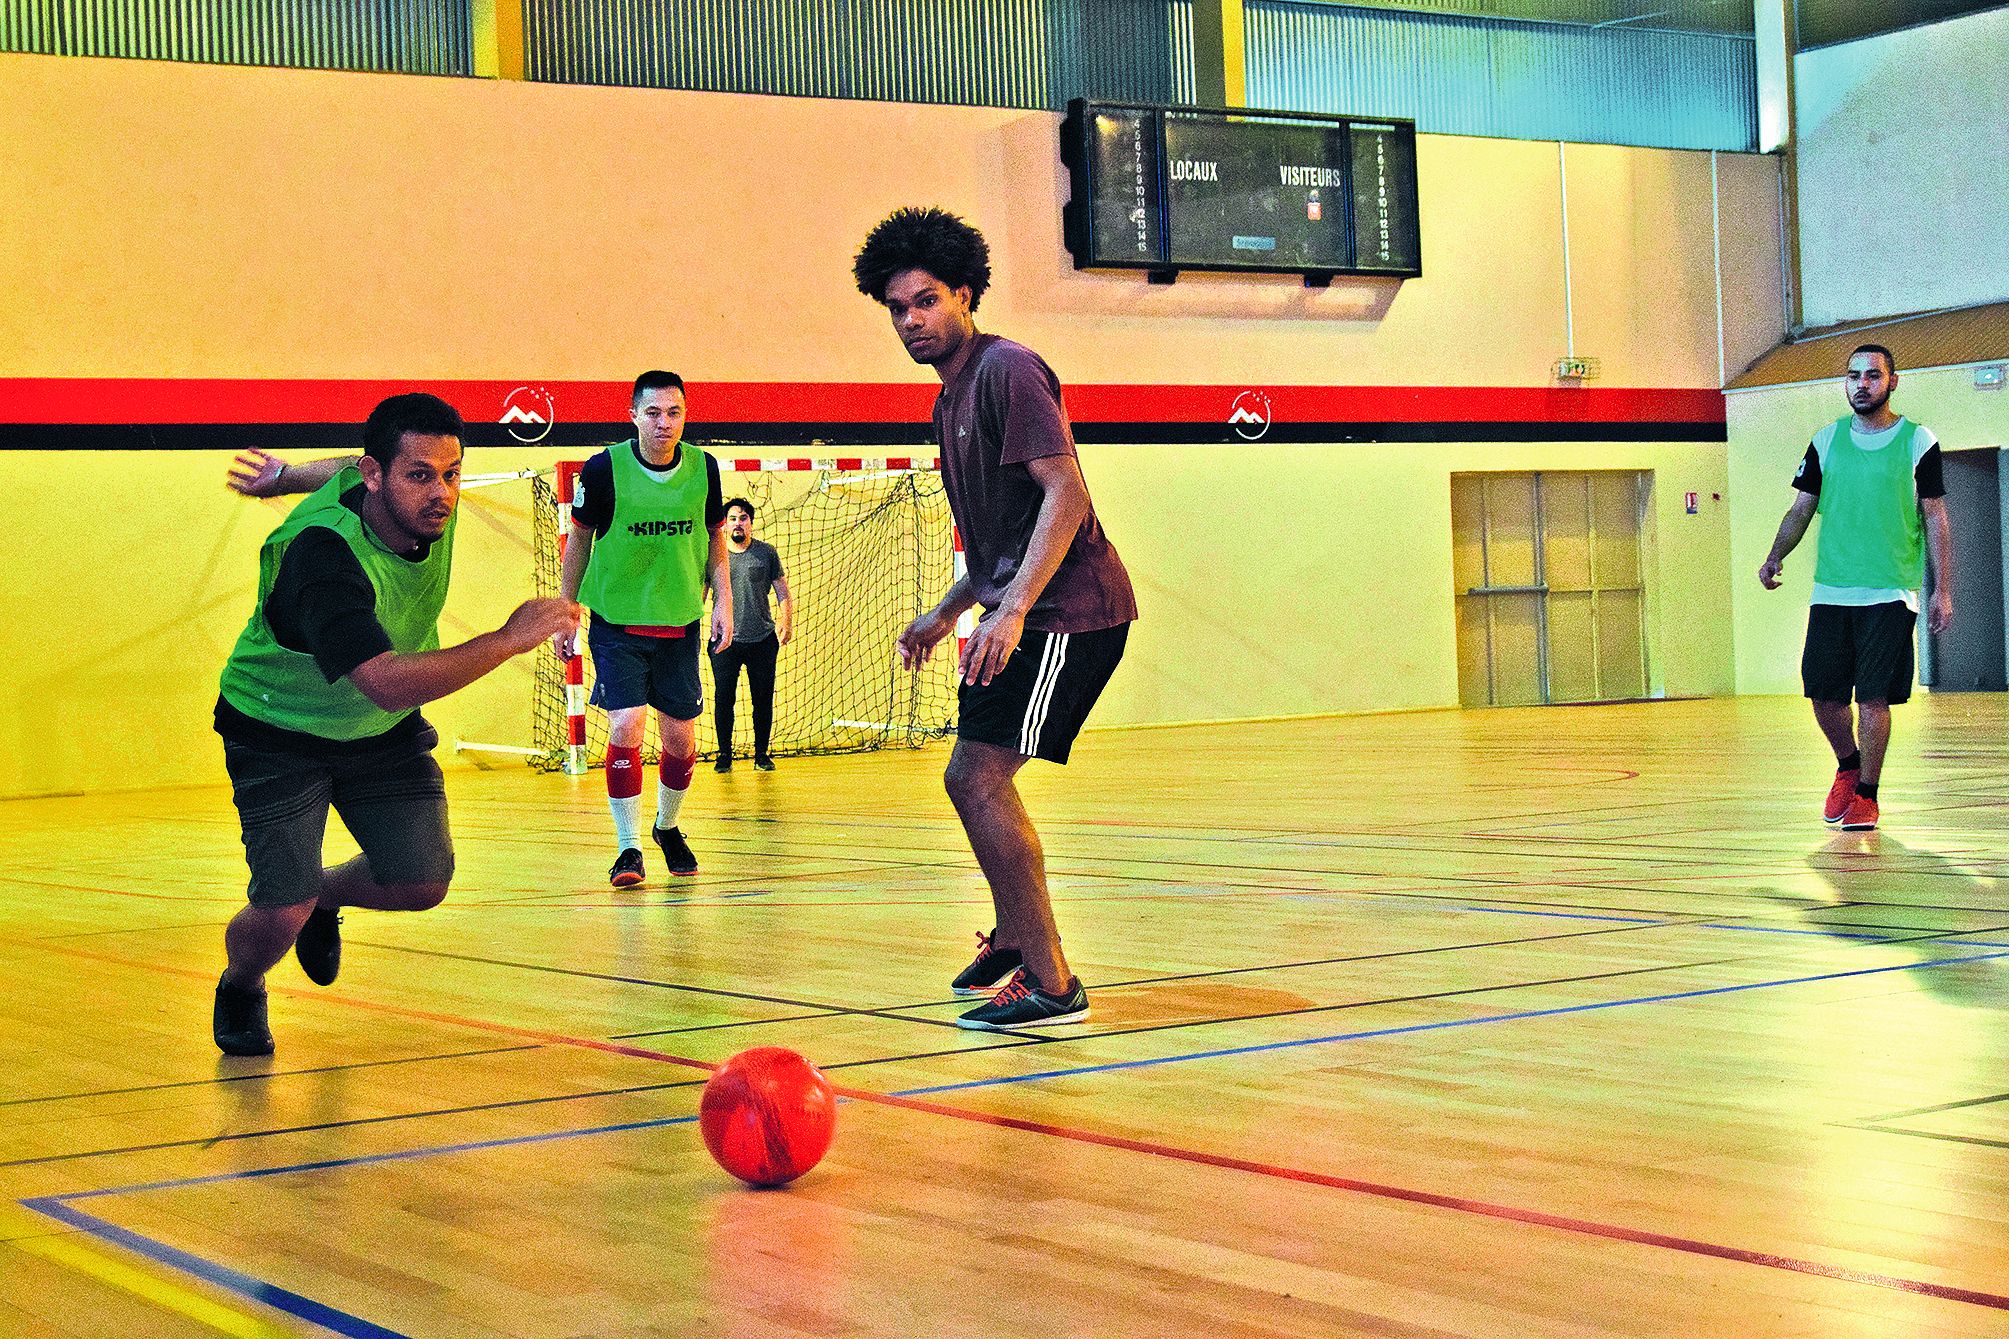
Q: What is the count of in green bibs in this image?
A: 3